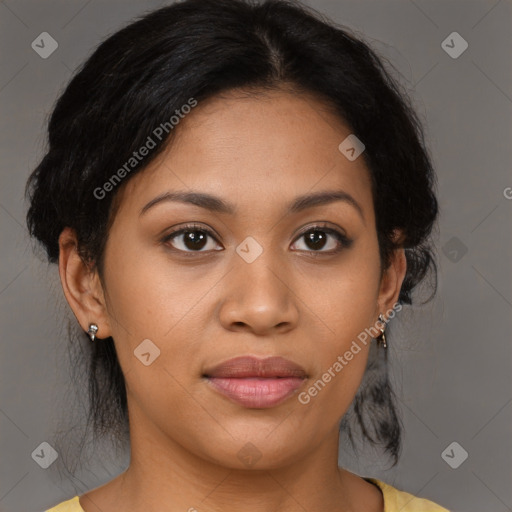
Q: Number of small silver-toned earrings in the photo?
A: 2